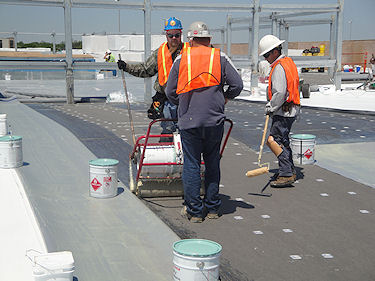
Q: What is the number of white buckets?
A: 6